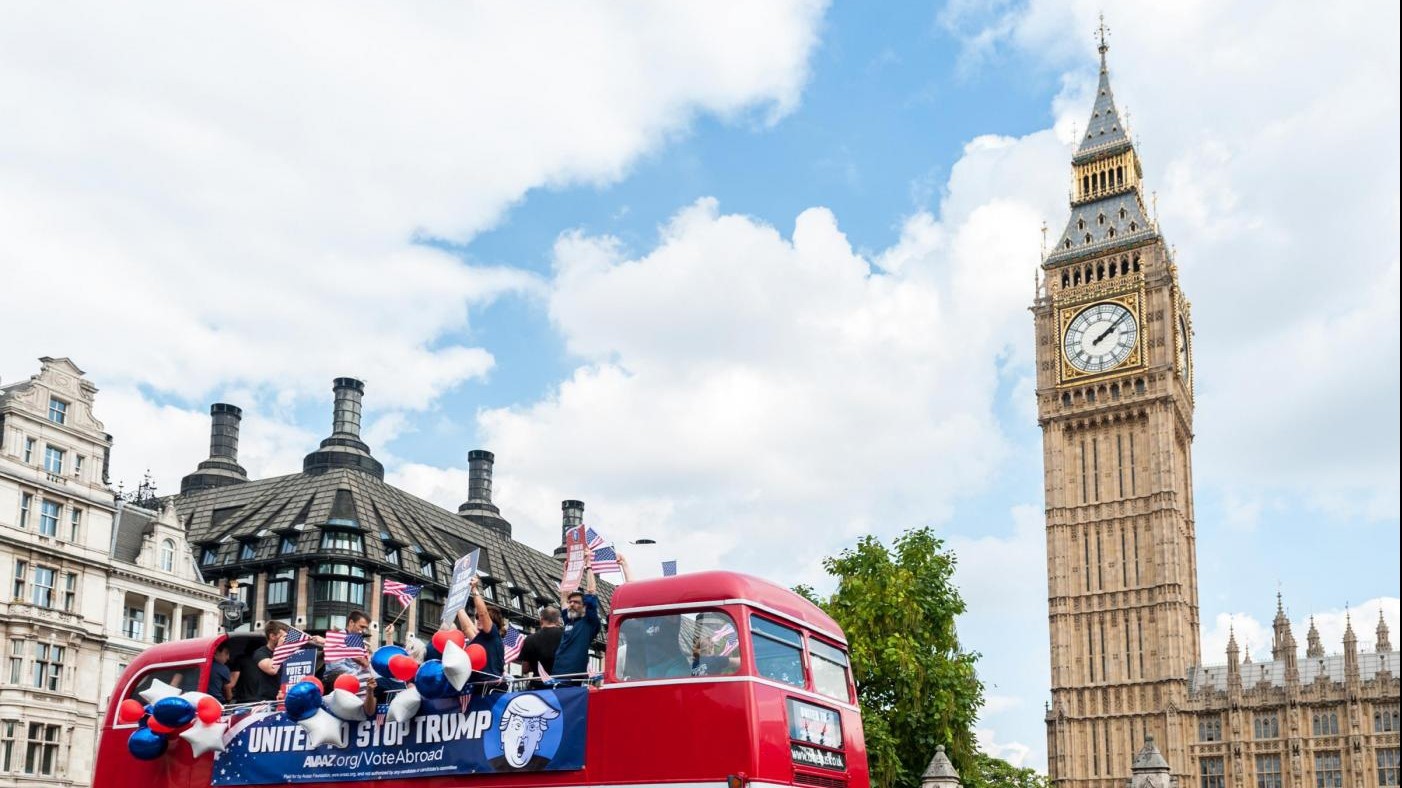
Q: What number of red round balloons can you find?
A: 8